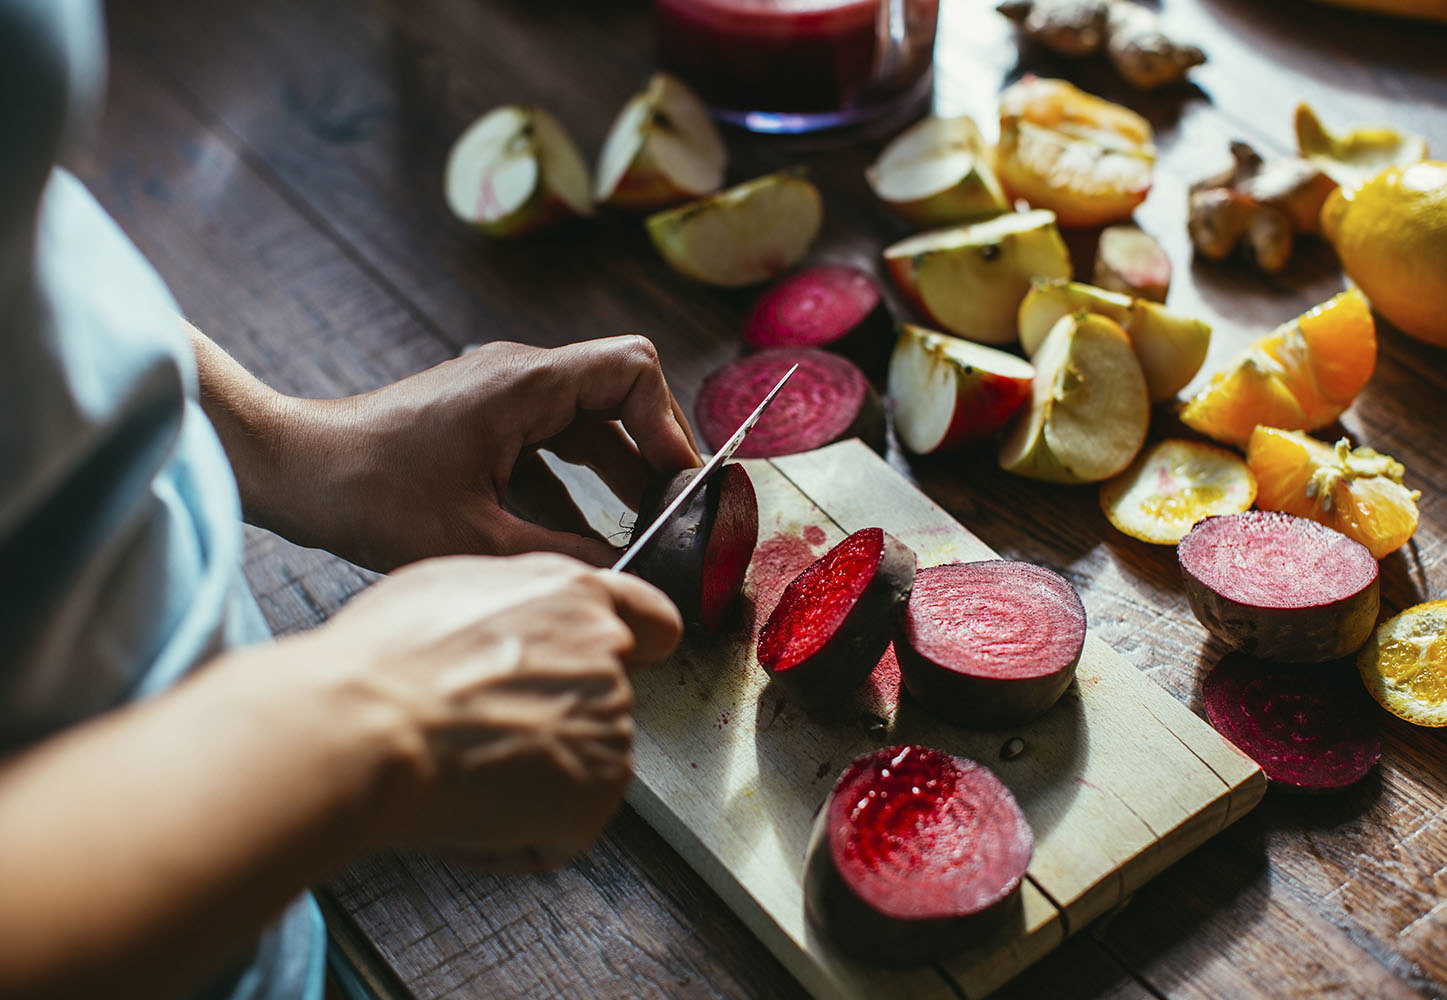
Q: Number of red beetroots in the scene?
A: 8